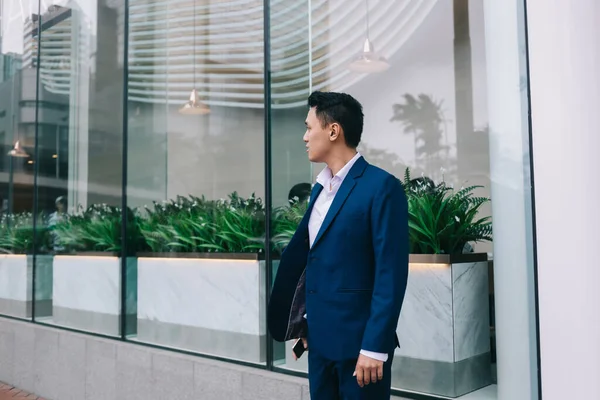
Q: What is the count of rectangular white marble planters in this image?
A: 4